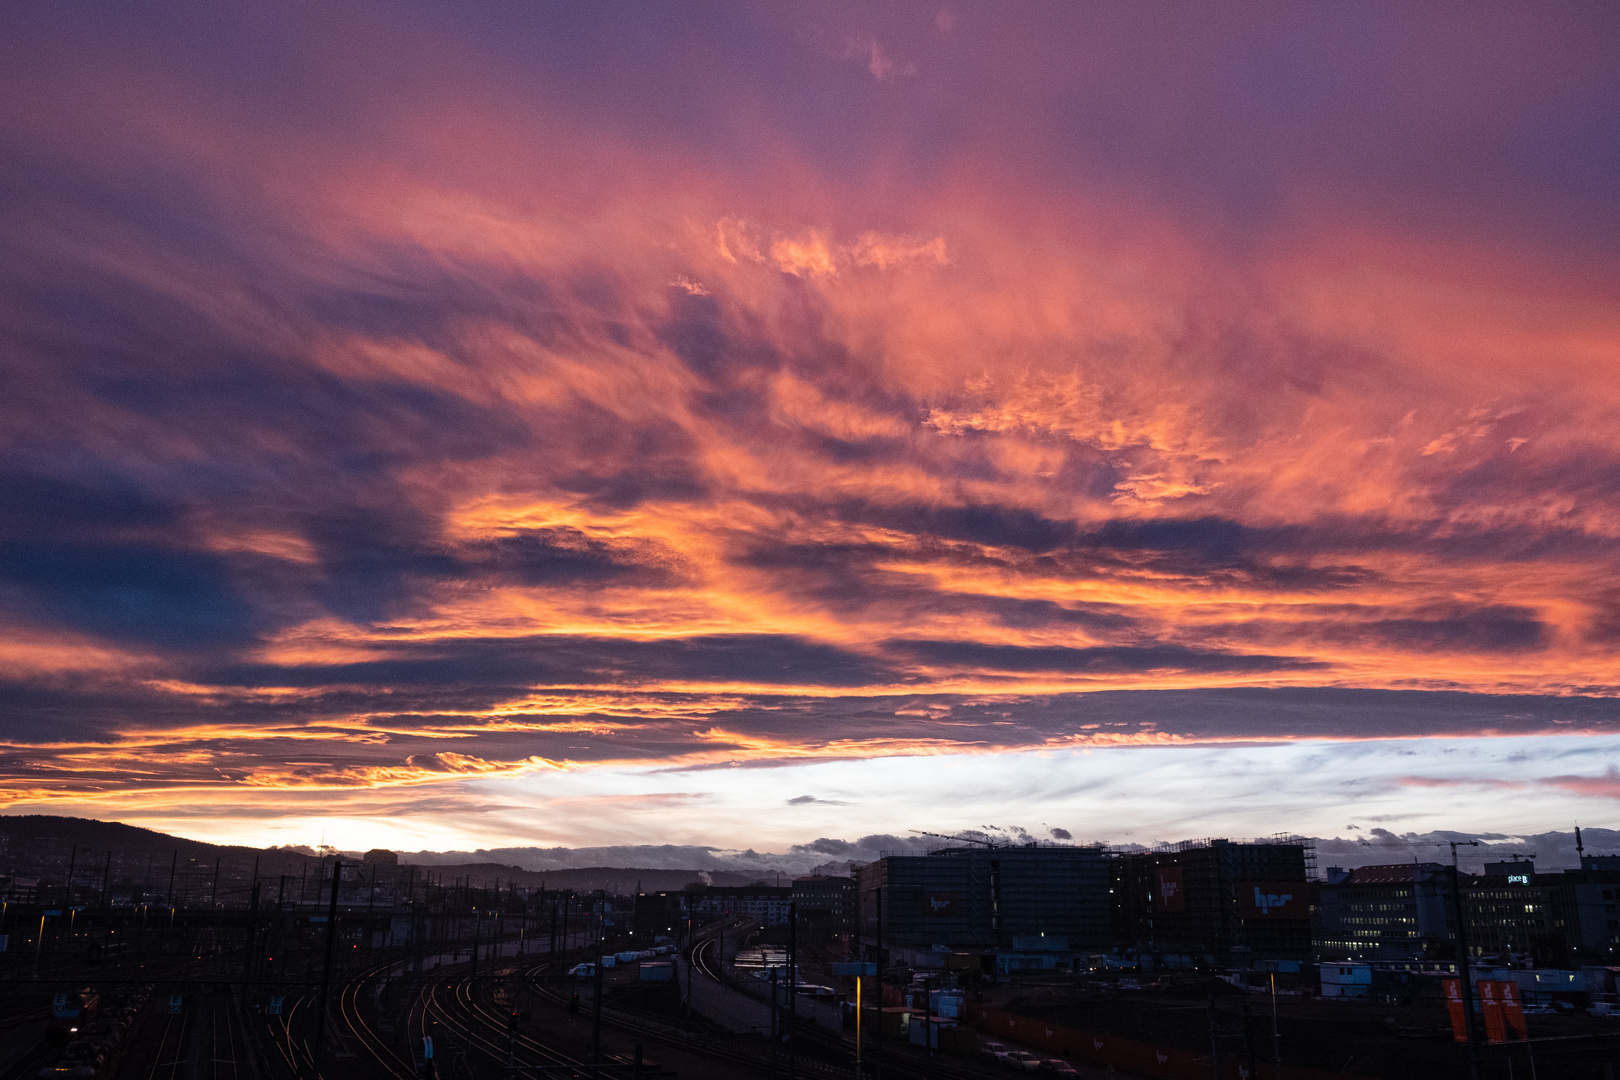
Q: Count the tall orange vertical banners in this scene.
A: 3